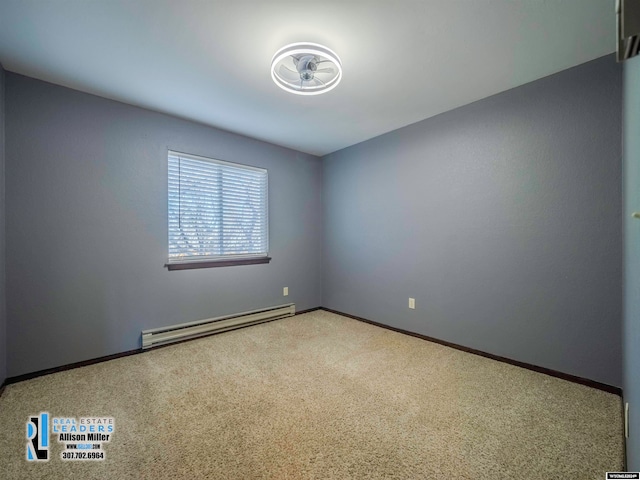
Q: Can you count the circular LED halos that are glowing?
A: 2